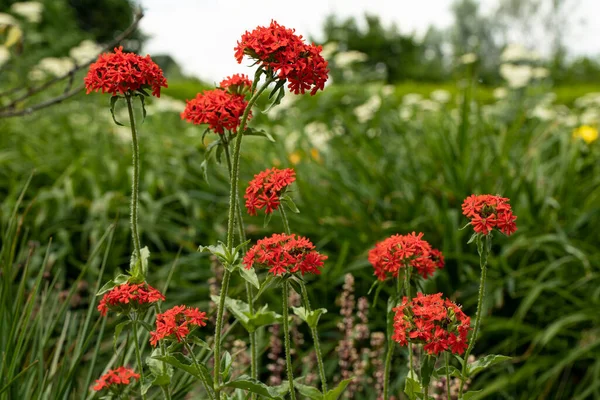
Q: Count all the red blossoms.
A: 12